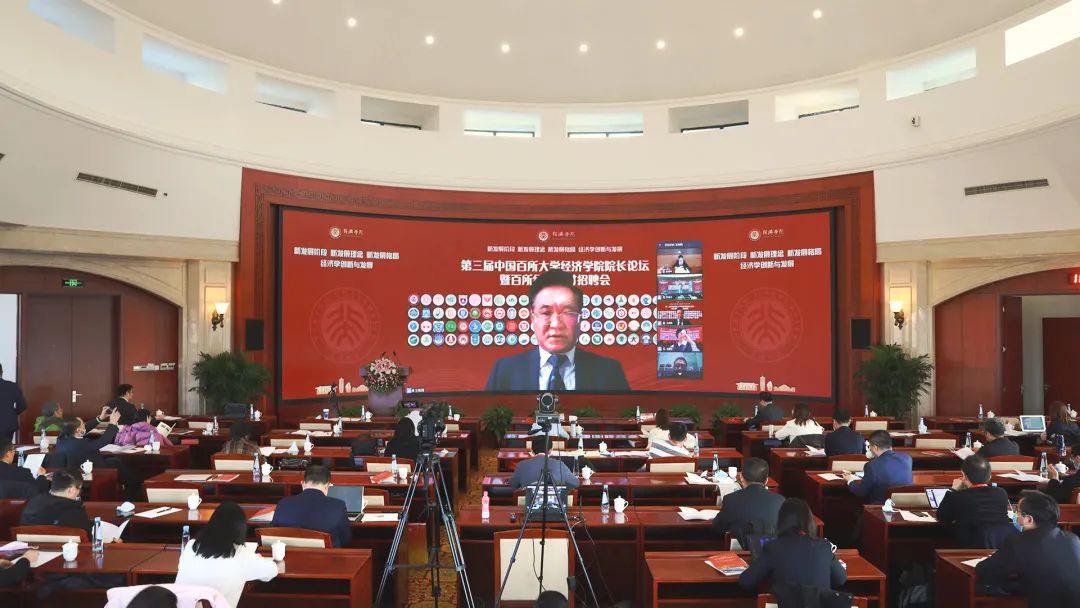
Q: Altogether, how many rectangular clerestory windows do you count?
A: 10